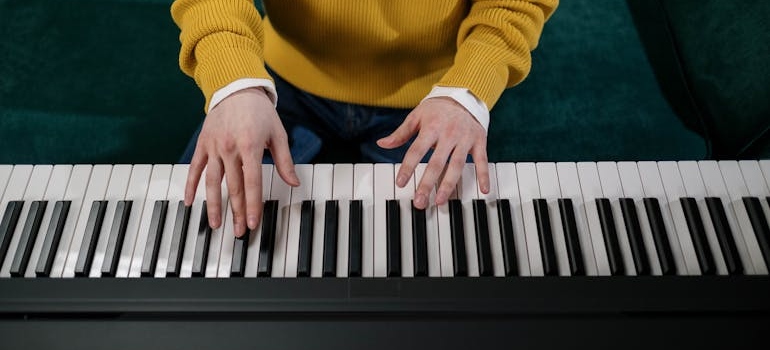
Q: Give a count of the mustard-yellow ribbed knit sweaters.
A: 1